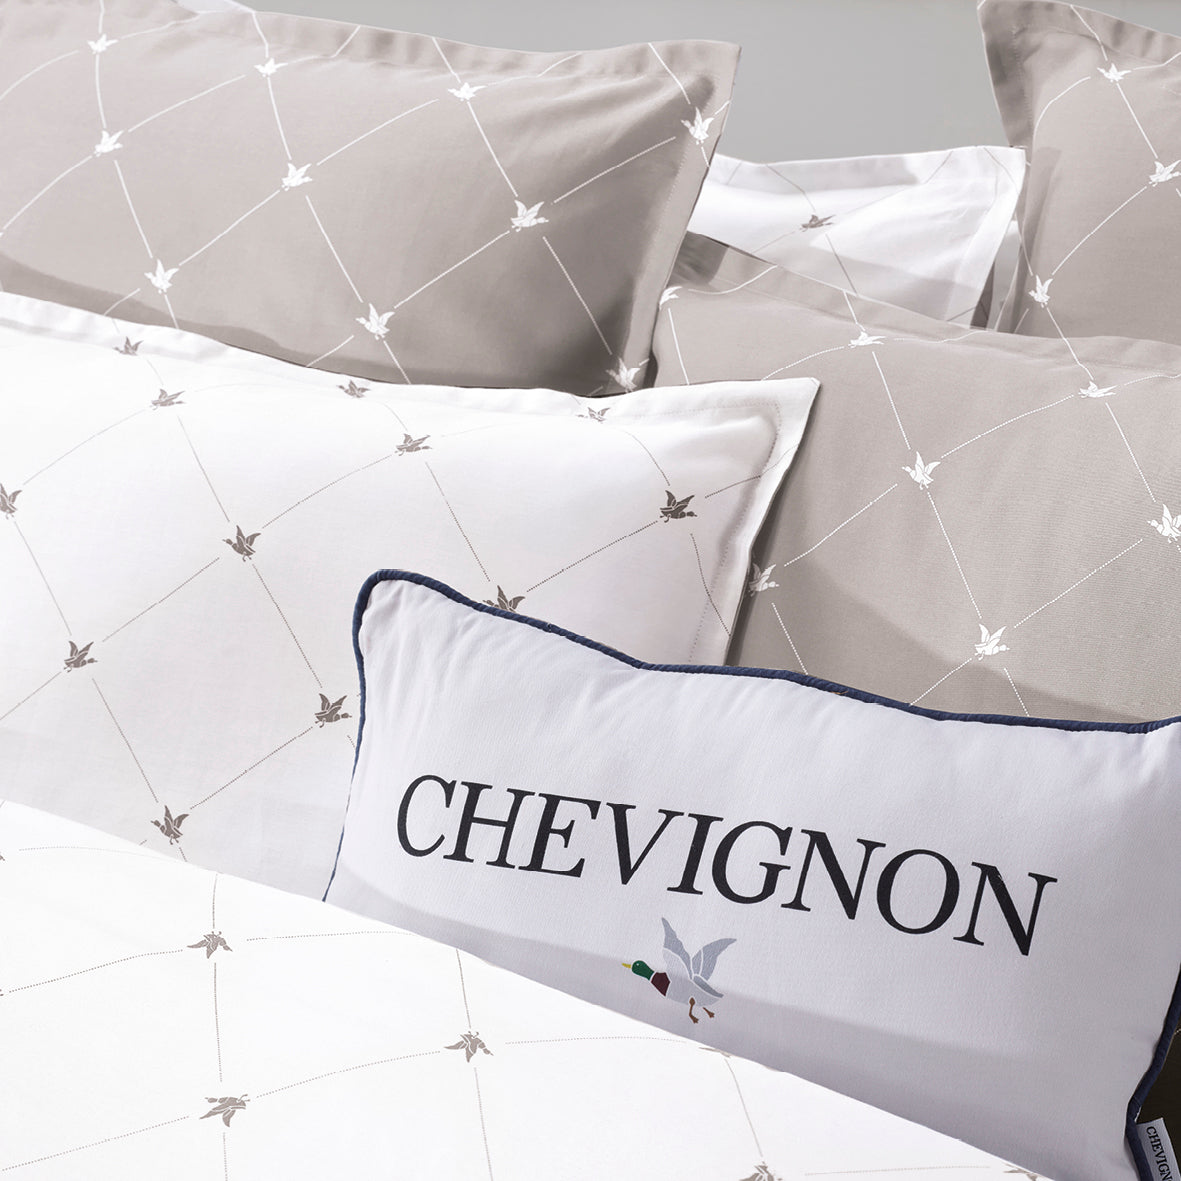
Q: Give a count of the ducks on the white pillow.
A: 12